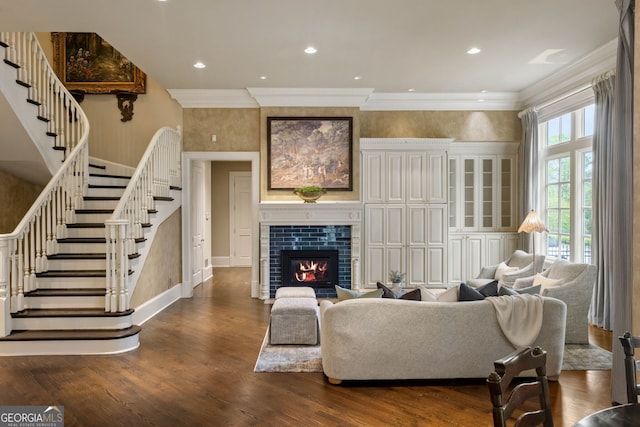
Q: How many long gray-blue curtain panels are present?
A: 3